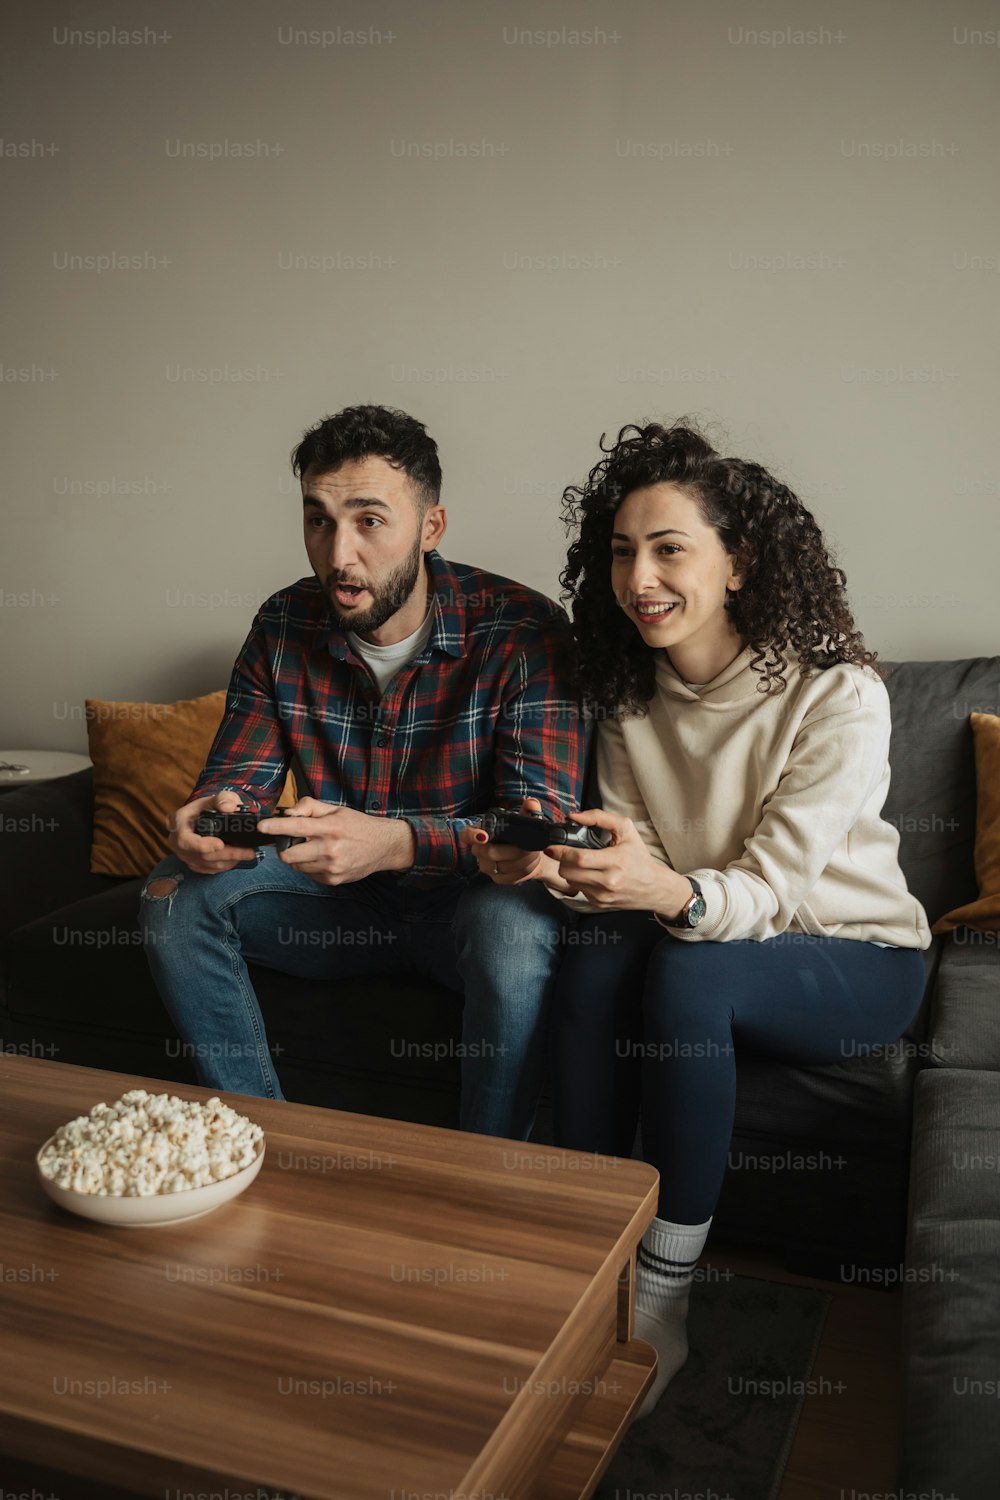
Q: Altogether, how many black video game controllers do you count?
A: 2